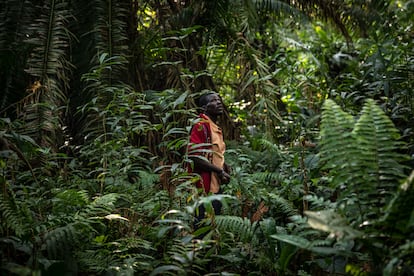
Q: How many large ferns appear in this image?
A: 2